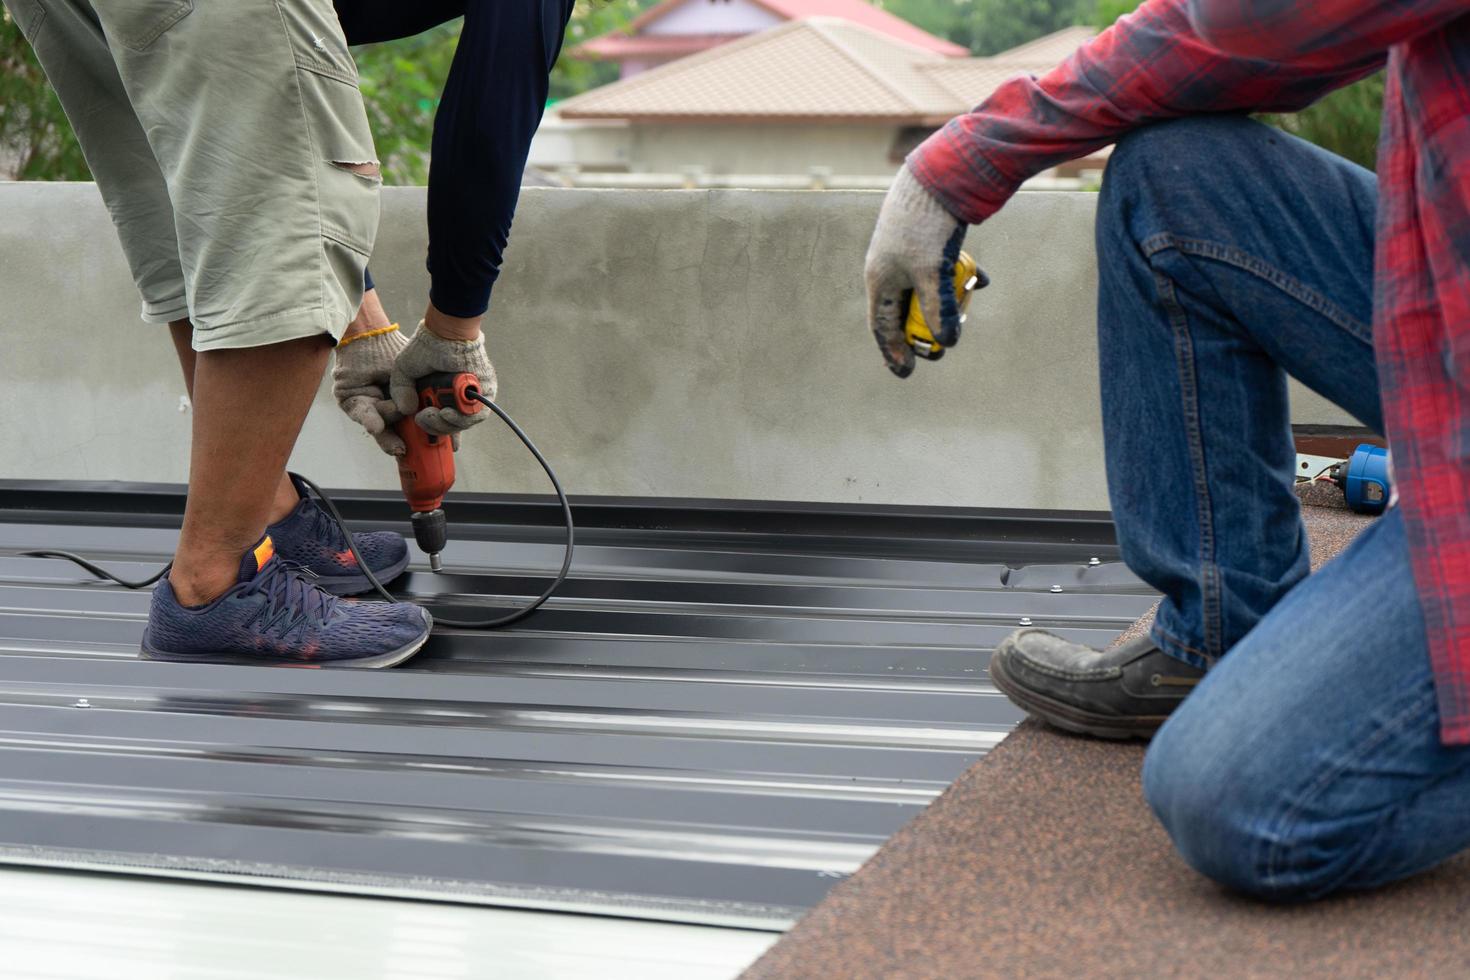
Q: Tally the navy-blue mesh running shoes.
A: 2